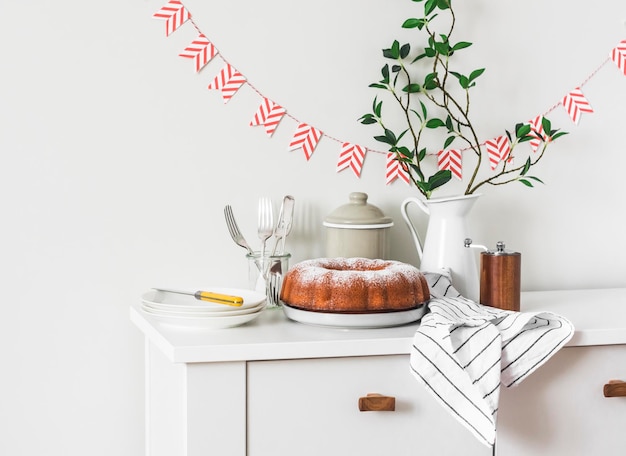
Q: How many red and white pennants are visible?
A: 12